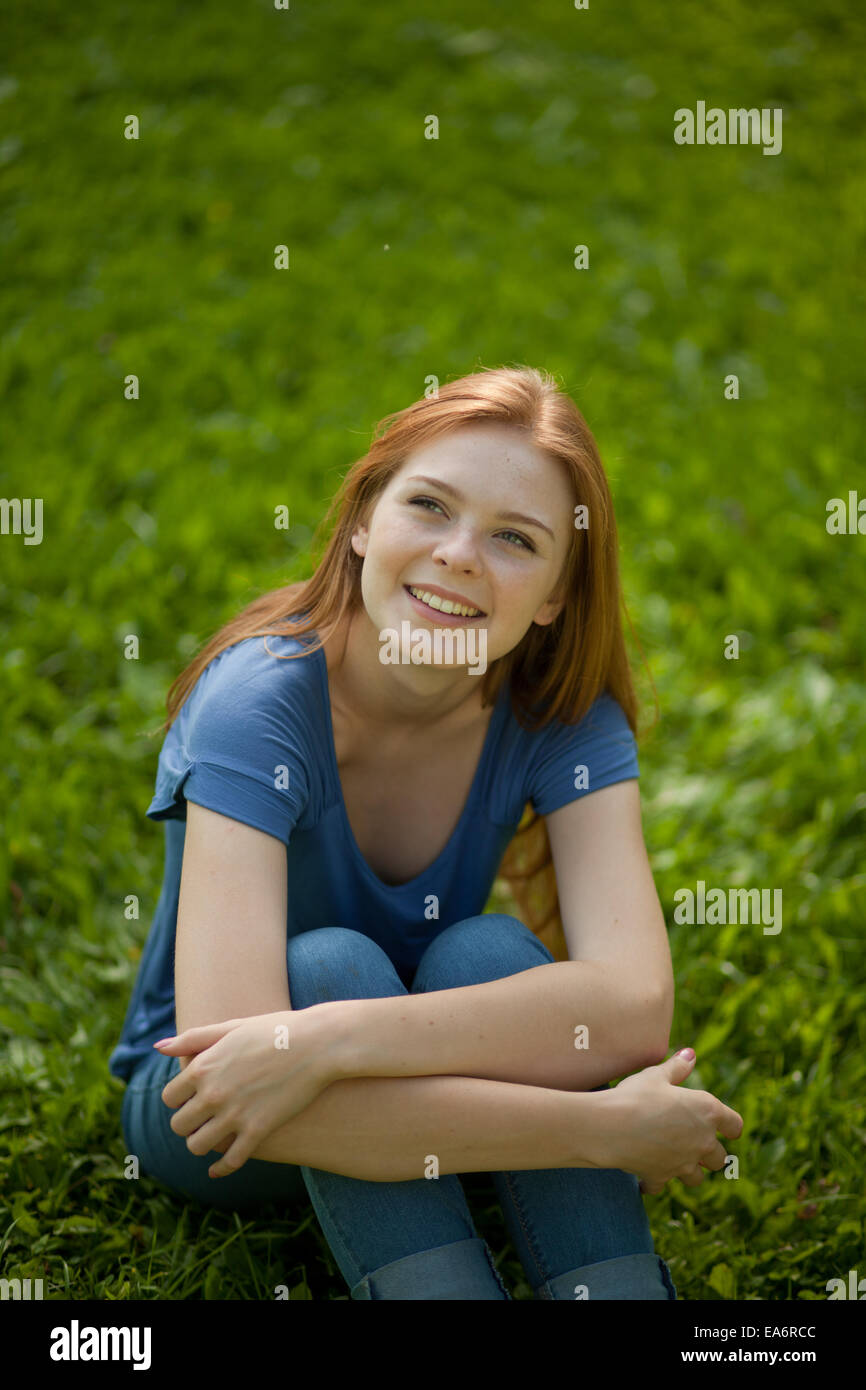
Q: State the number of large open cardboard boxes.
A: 0